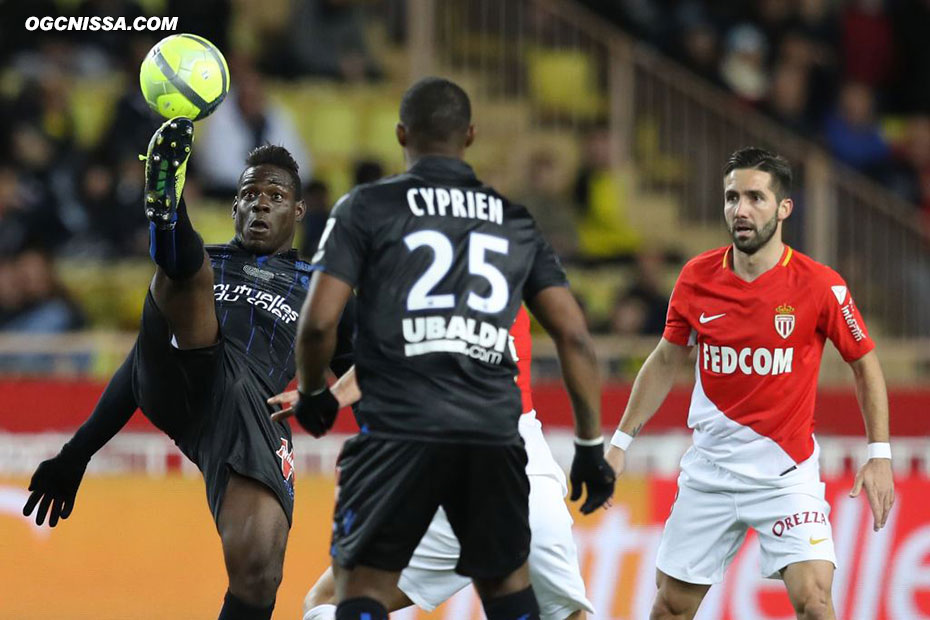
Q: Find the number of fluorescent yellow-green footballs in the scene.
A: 1